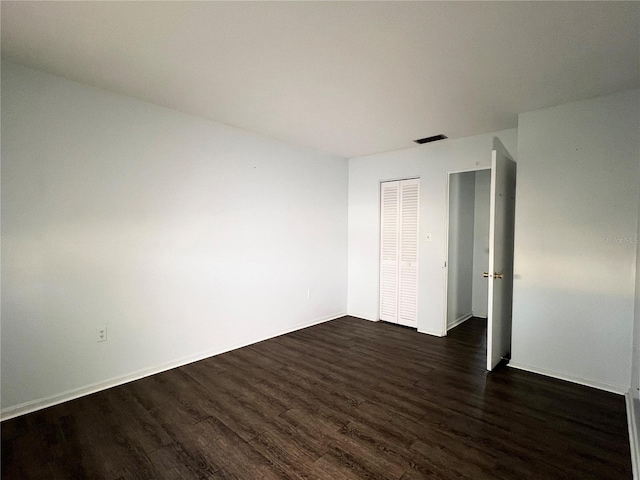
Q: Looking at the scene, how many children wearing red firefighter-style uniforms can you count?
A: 0